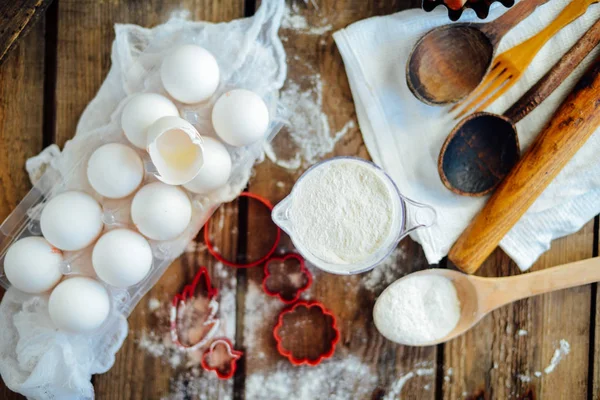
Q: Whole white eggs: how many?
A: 10